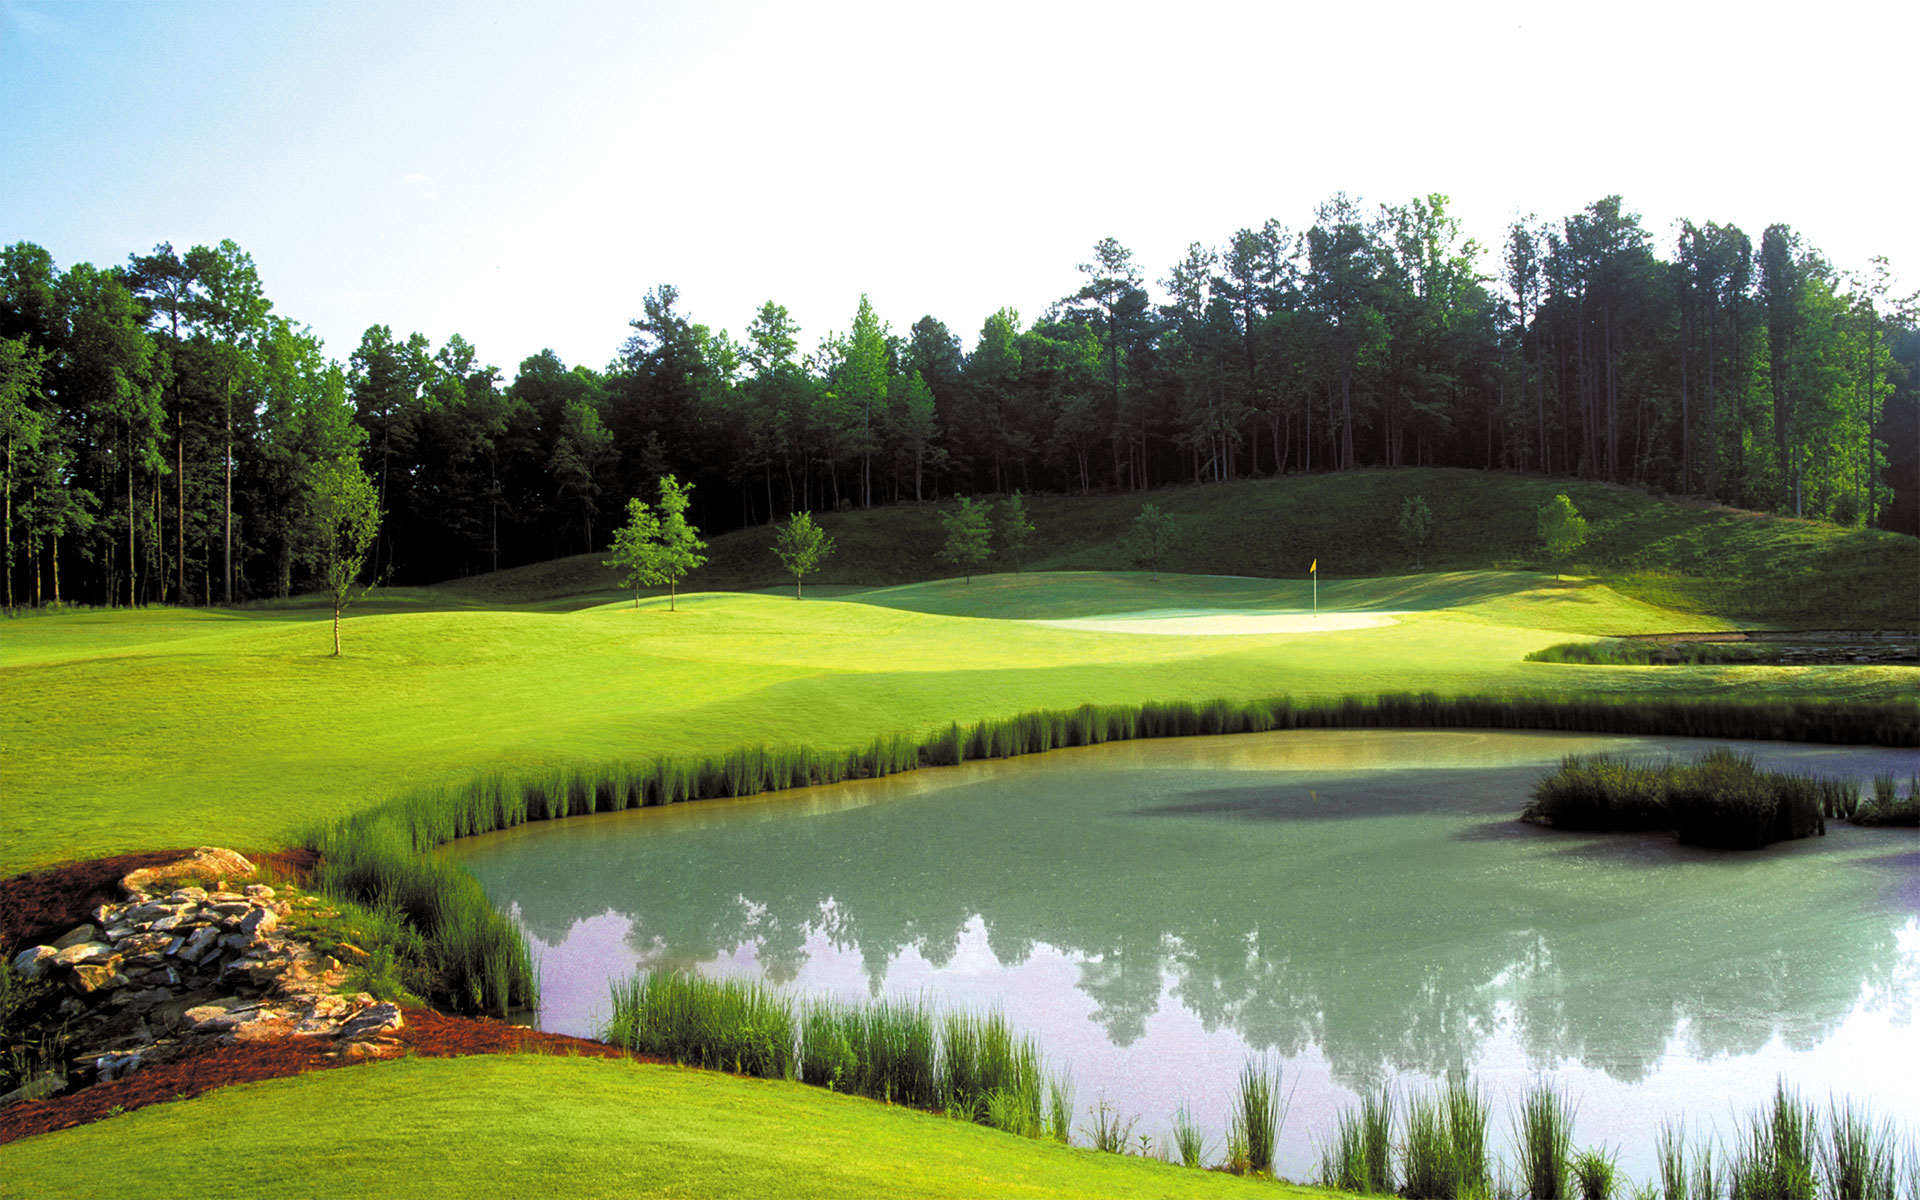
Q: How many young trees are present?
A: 9